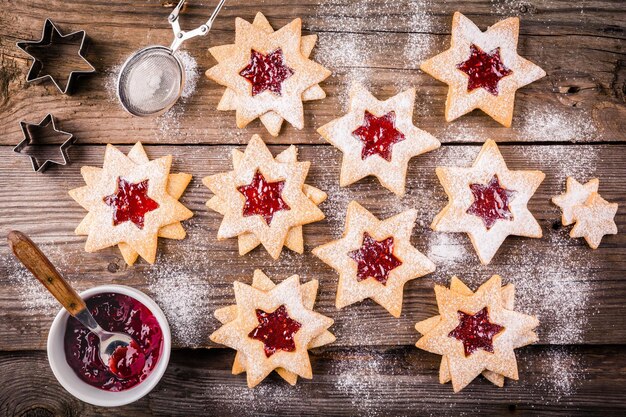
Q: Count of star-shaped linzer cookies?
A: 9